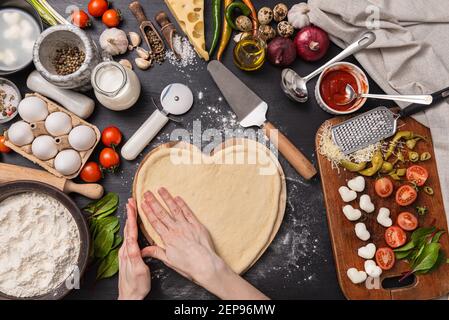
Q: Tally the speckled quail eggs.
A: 5